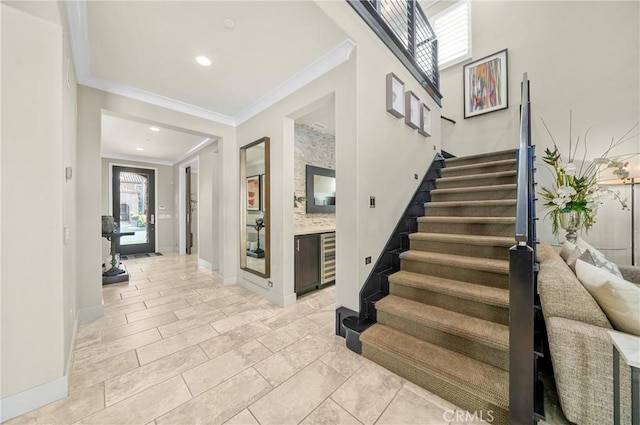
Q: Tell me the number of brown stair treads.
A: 11